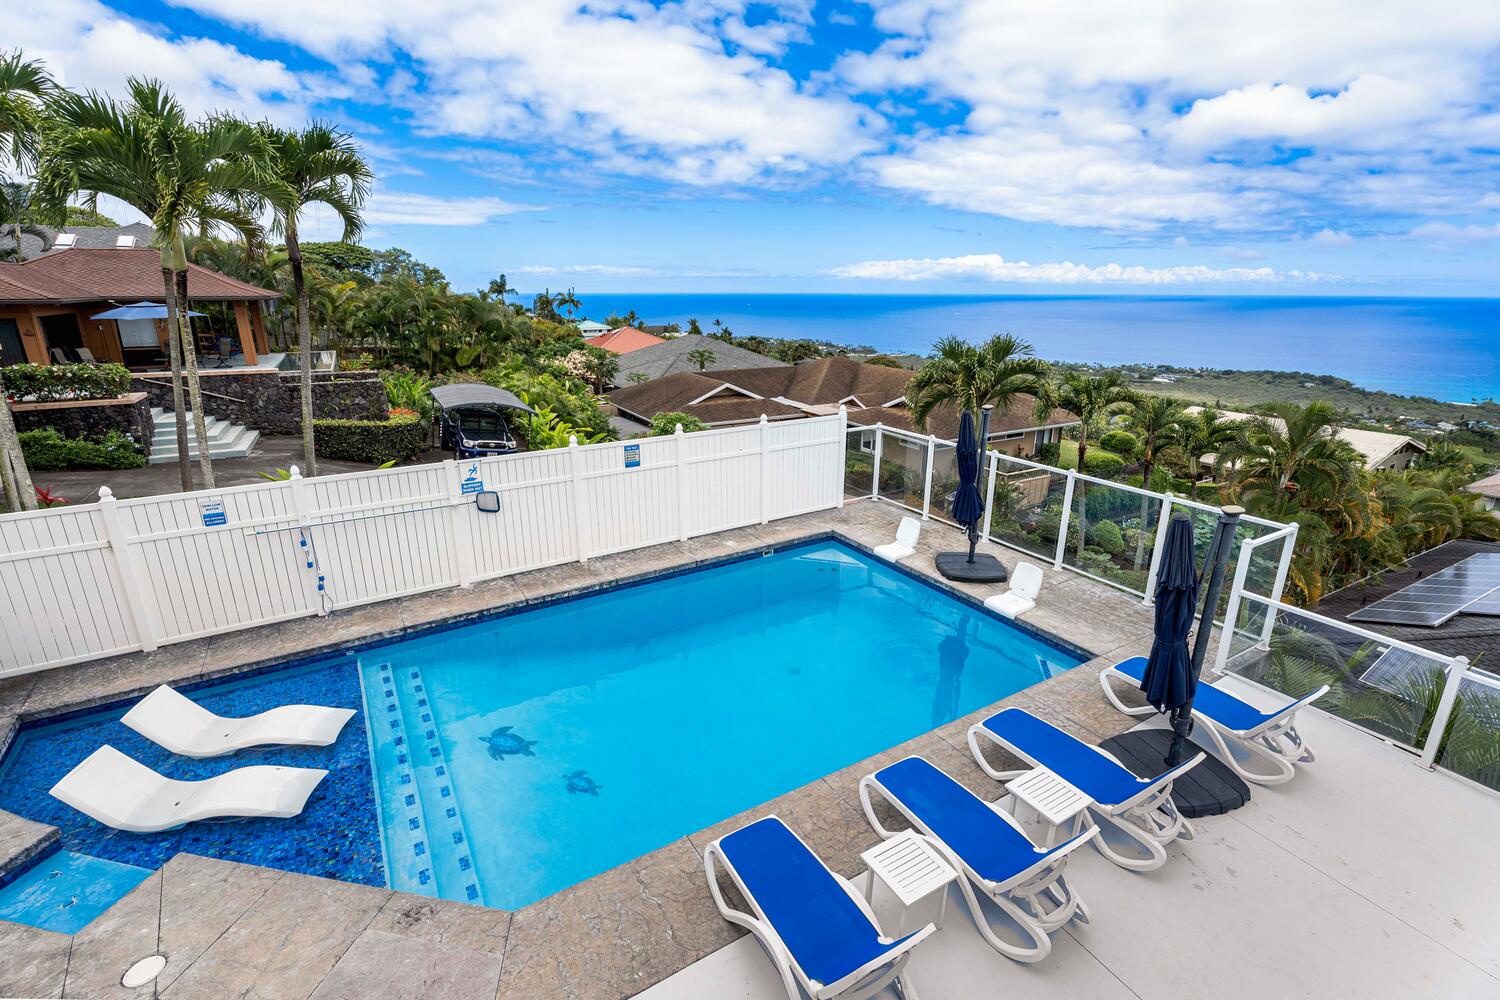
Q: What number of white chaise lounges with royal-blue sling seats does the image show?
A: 4